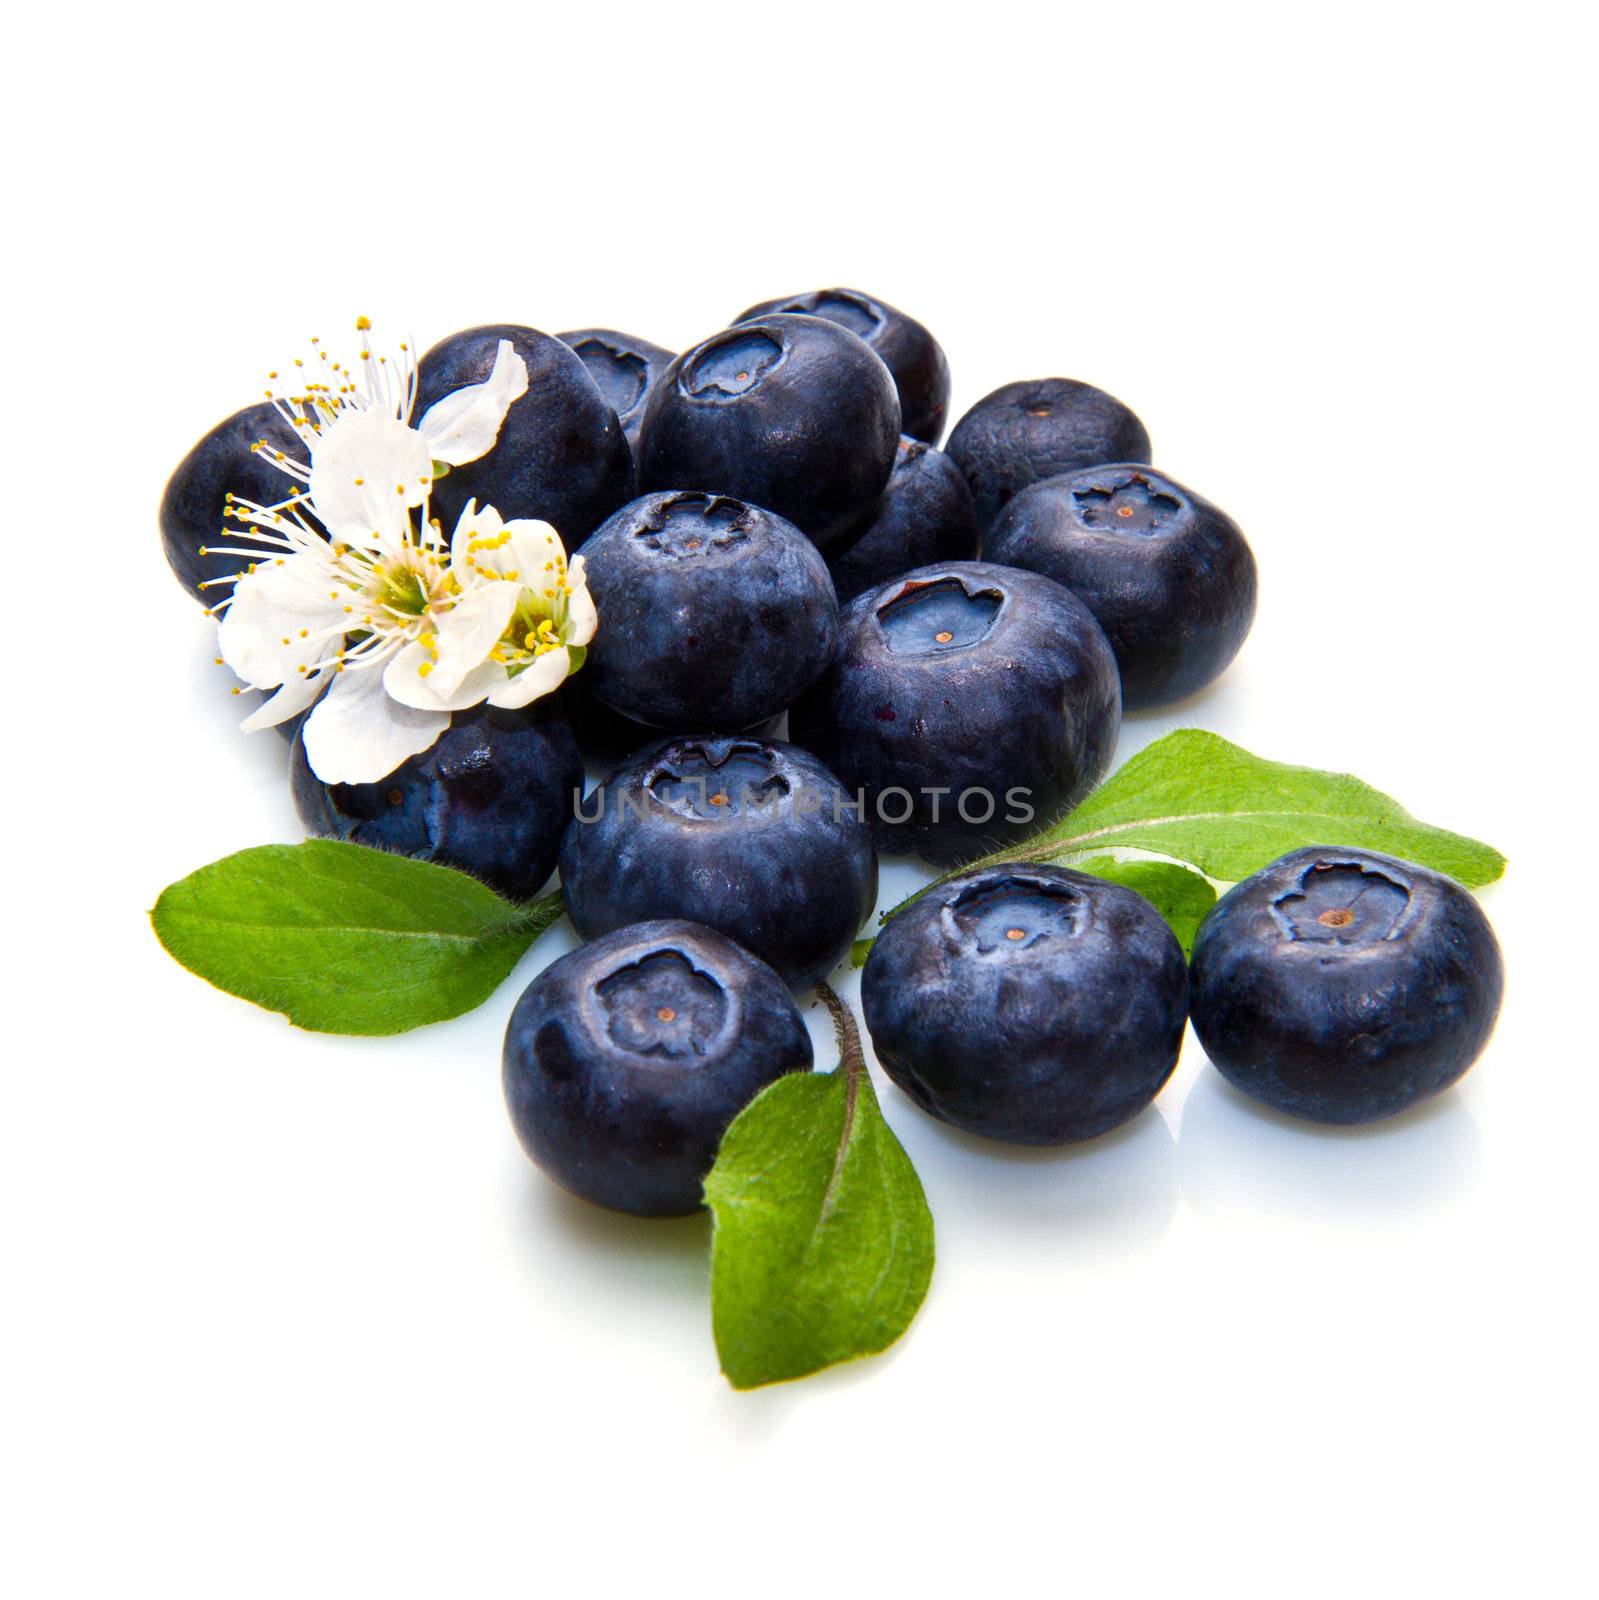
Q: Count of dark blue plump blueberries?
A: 15